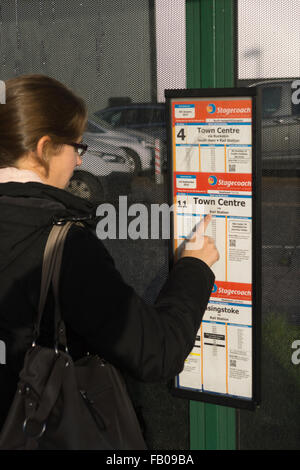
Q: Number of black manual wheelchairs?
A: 0